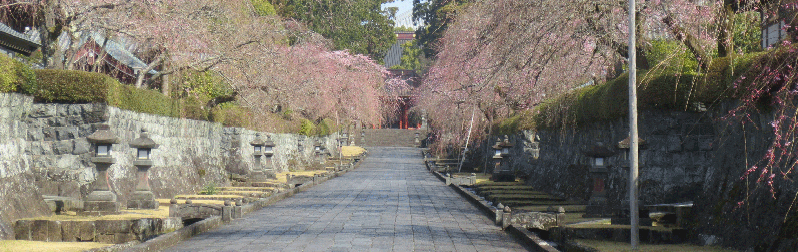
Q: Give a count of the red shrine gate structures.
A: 1